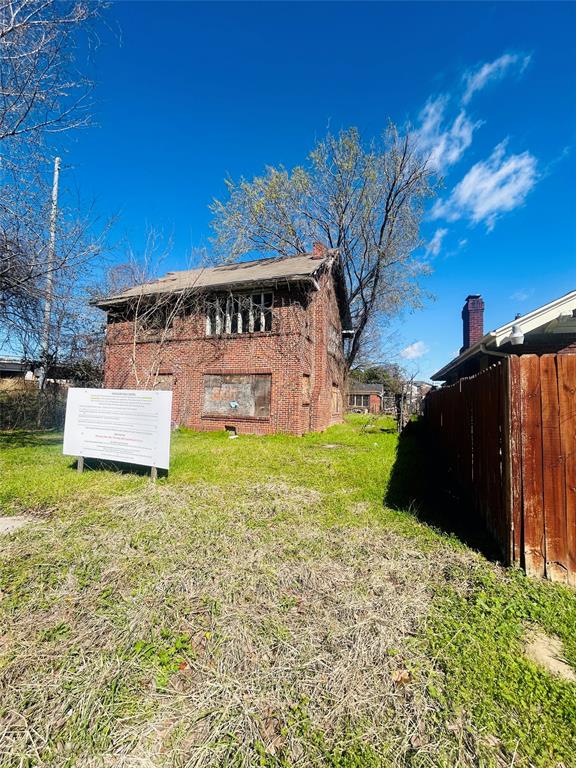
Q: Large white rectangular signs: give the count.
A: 1